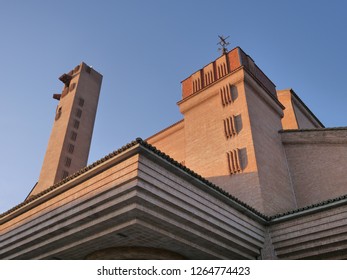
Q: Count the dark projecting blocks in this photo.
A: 2